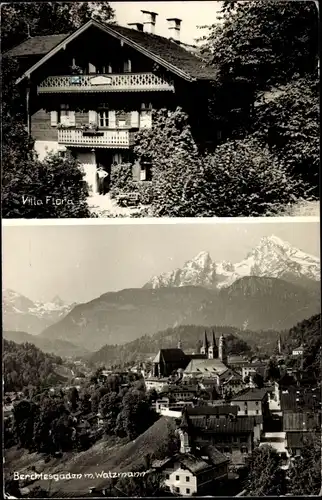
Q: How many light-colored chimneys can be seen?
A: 3